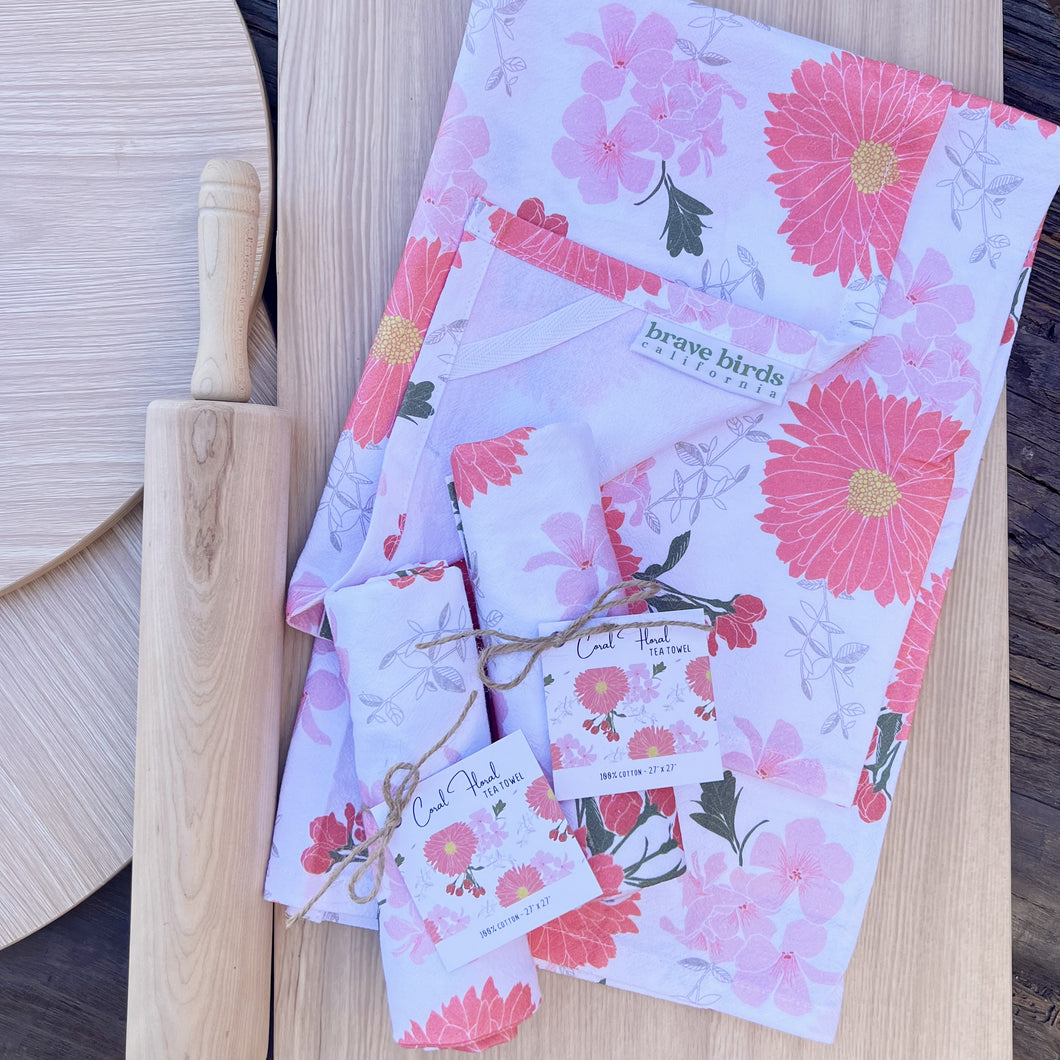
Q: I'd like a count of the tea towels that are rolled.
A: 2